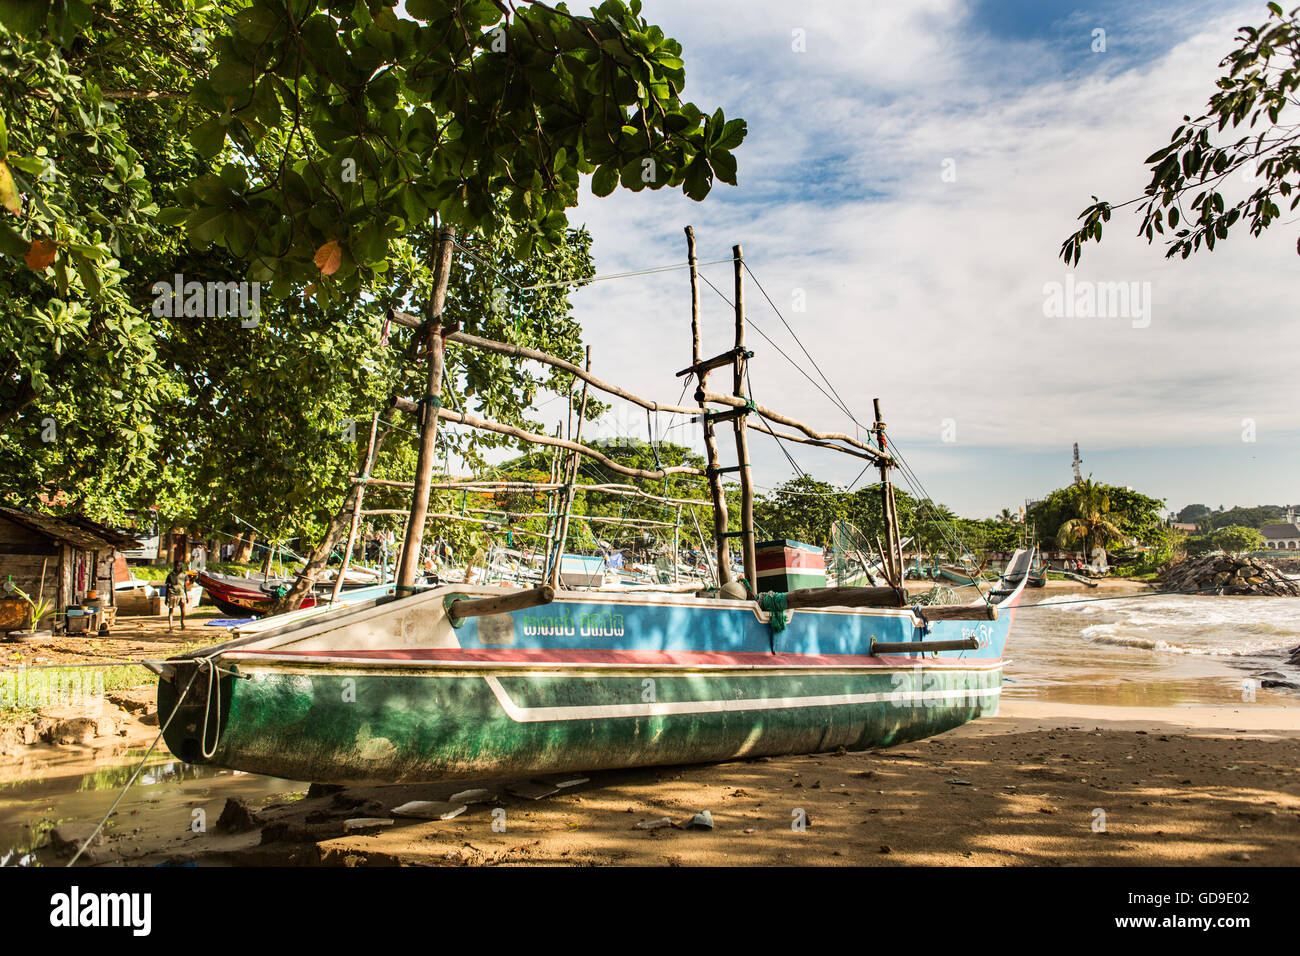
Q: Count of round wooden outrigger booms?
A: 4